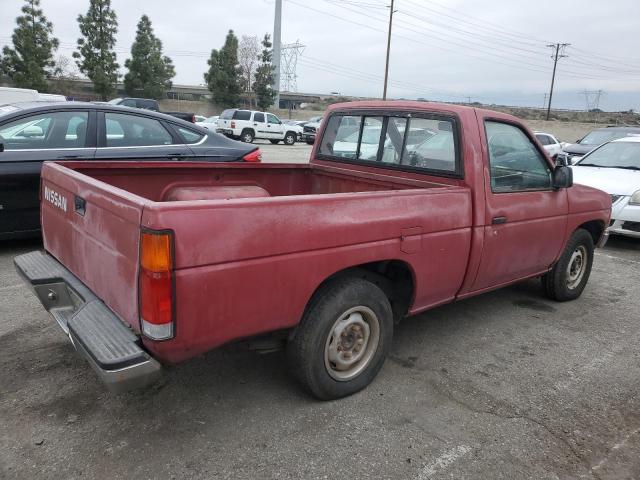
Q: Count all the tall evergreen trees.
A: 5